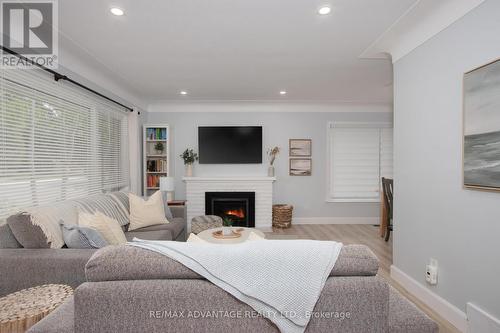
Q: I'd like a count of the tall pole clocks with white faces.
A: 0